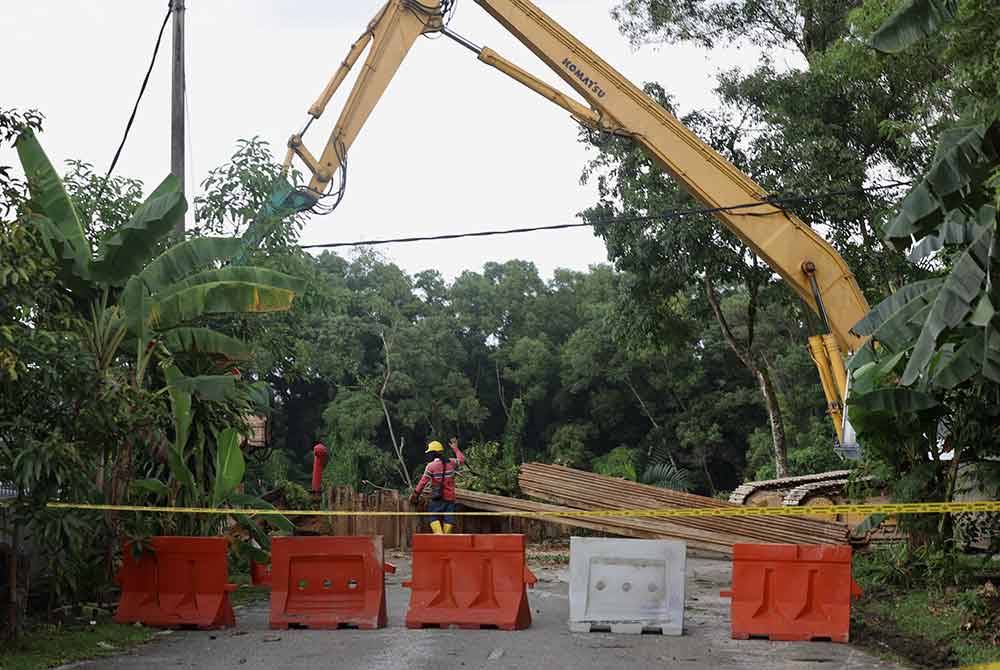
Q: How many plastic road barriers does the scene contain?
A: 5